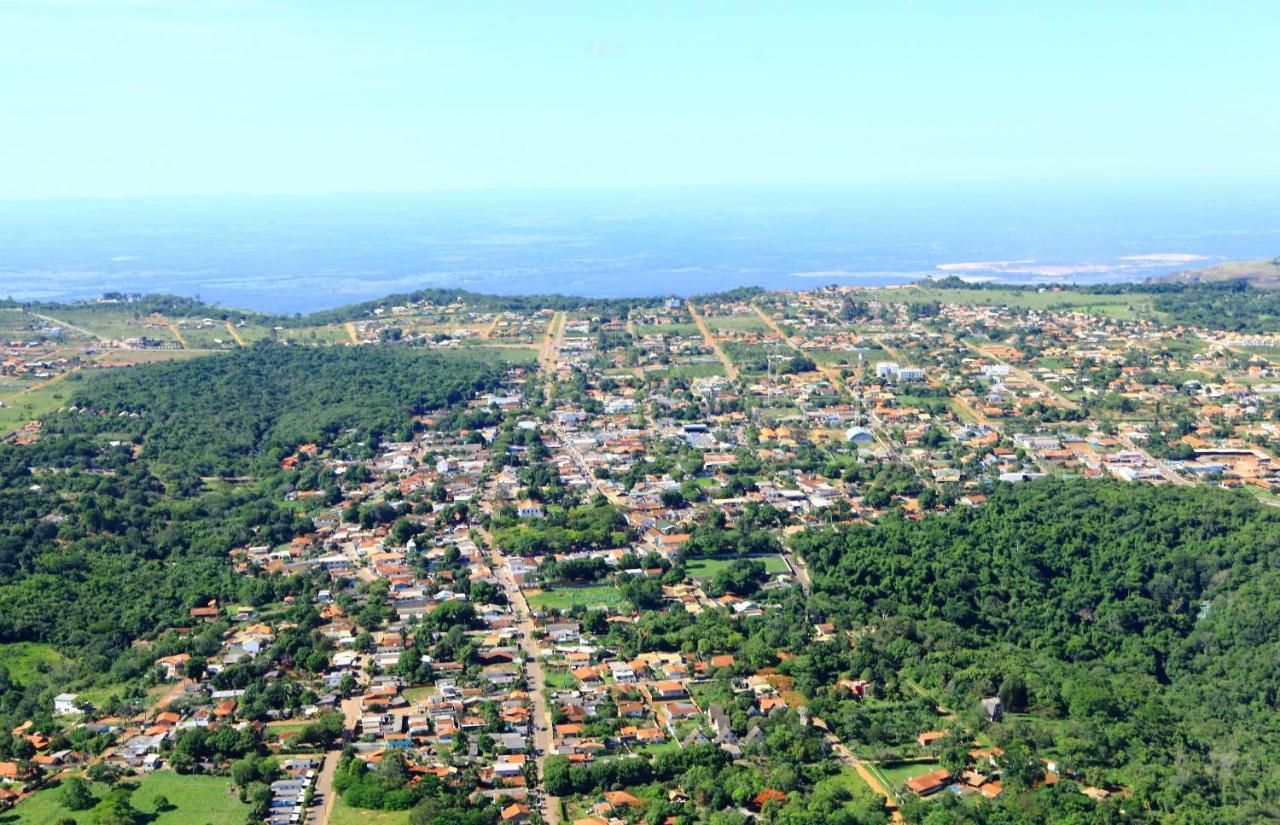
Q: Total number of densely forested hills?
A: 2